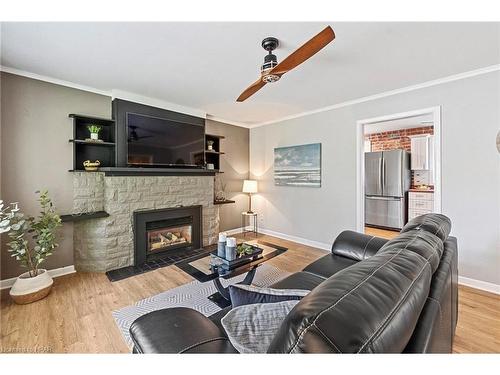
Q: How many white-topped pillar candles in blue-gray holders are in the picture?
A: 2